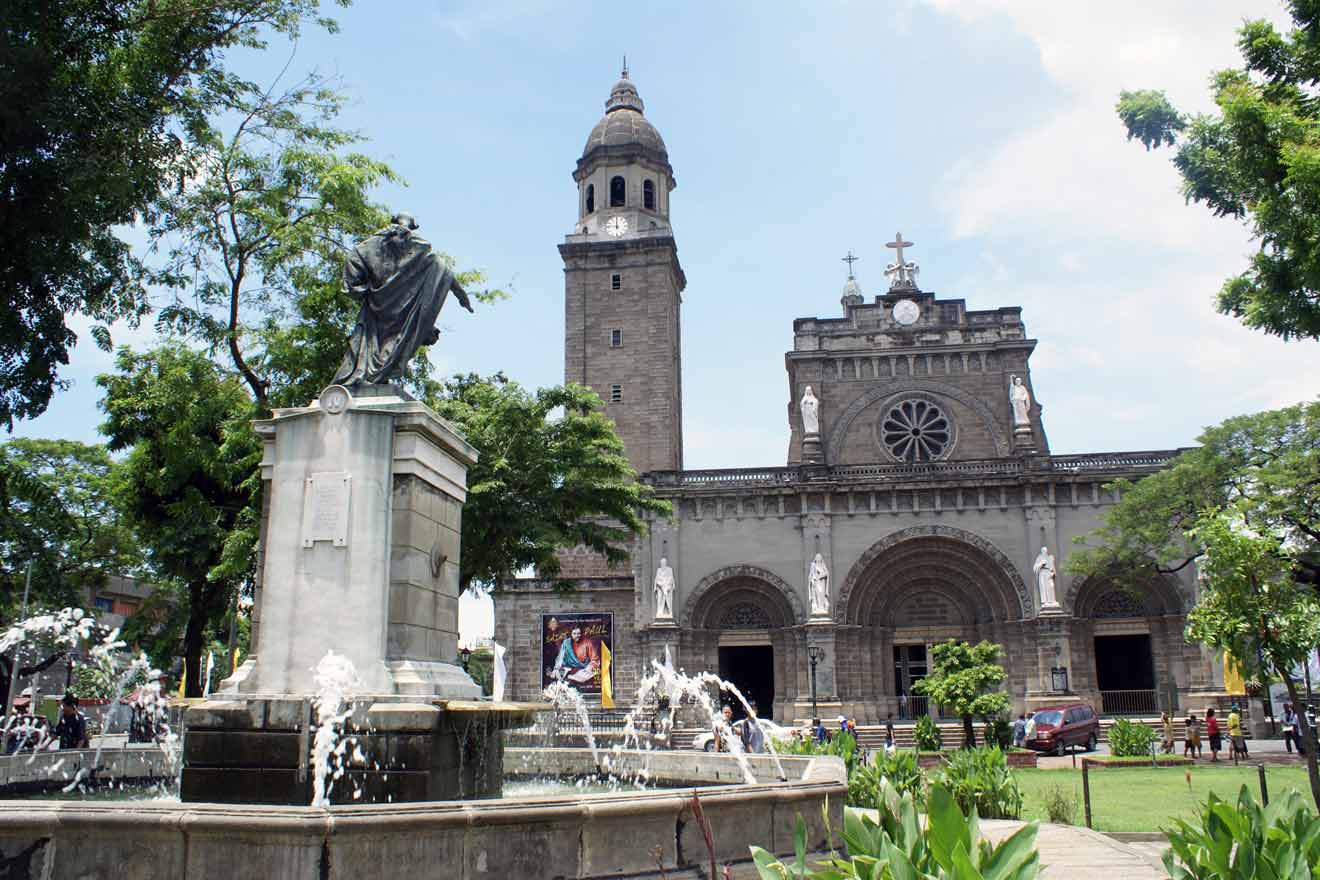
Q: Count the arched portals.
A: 3